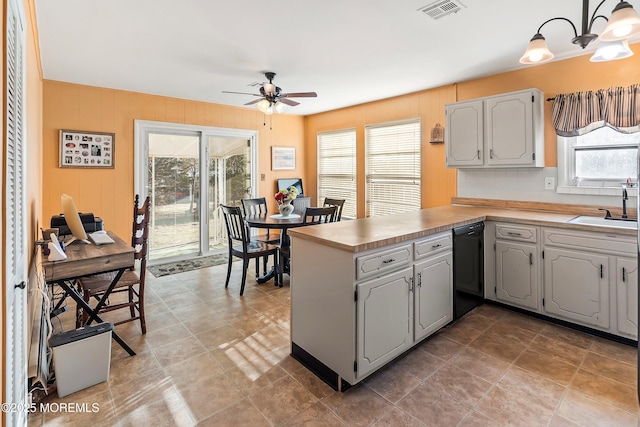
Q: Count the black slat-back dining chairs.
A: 4